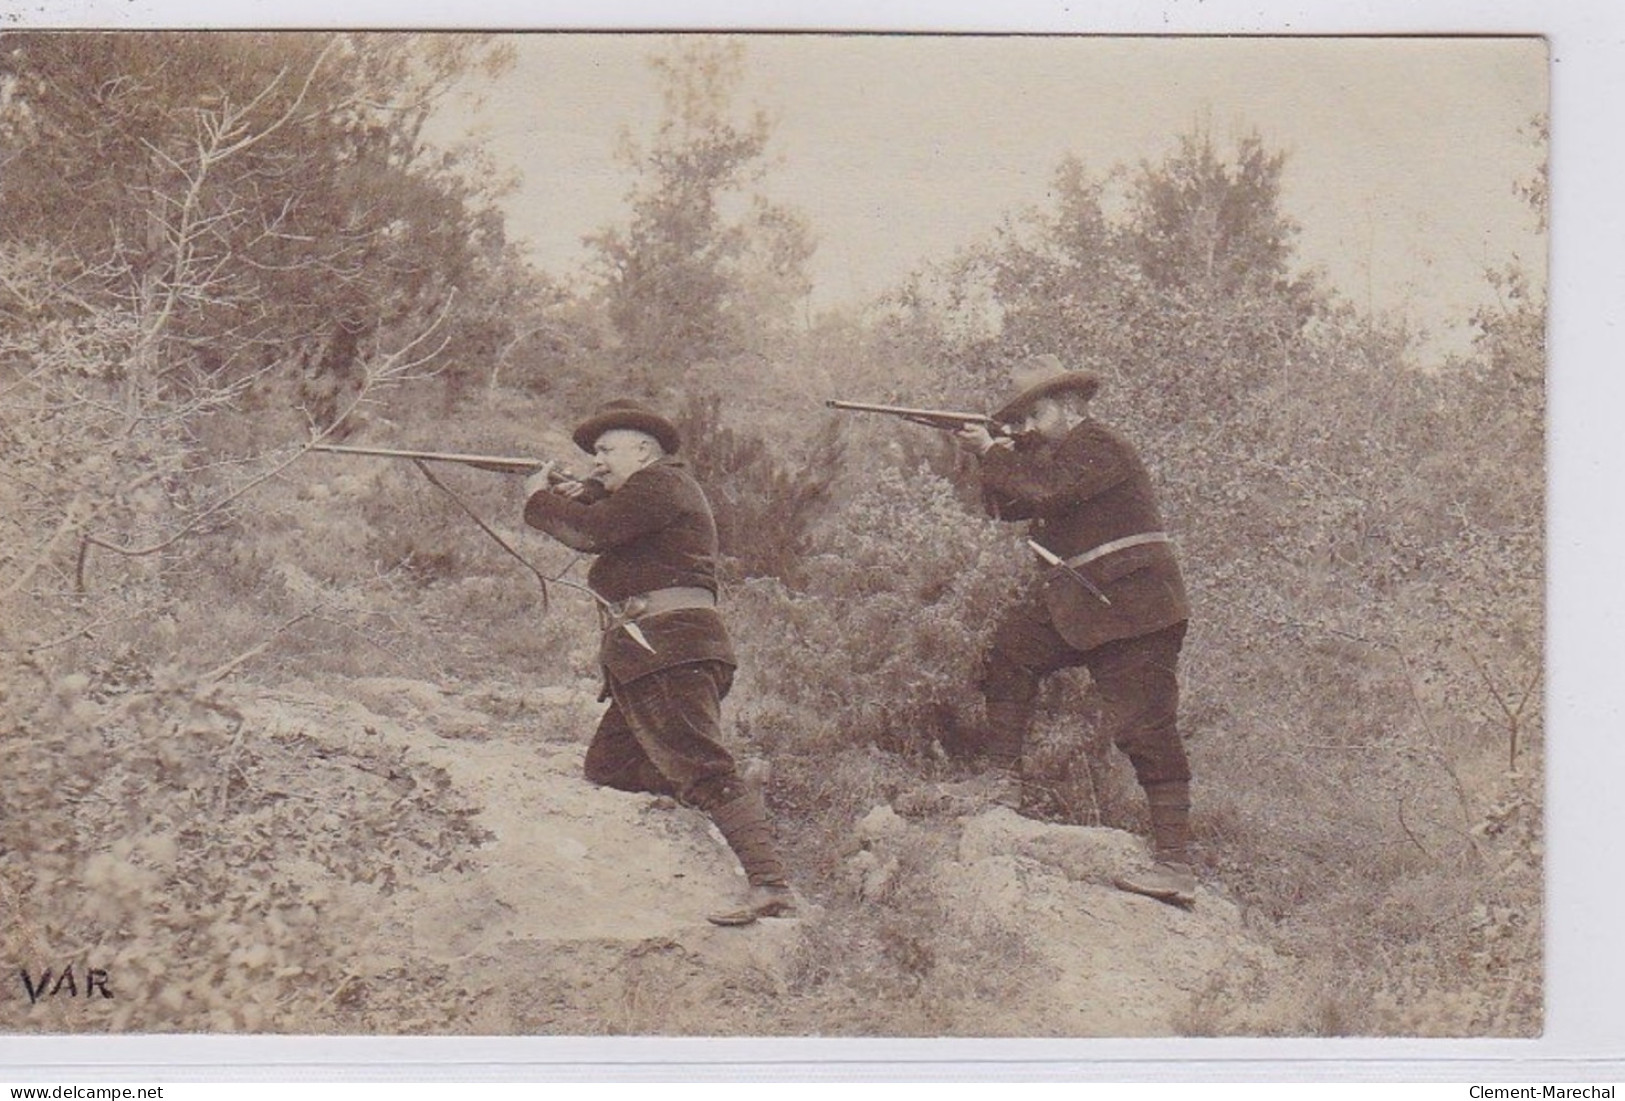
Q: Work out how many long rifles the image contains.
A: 2